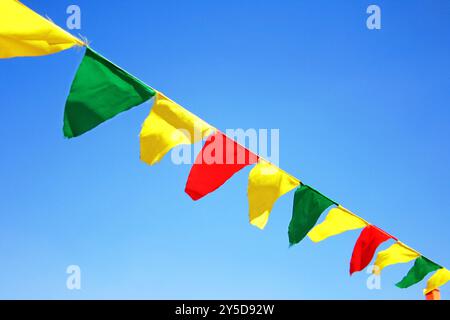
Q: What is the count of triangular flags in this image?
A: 11